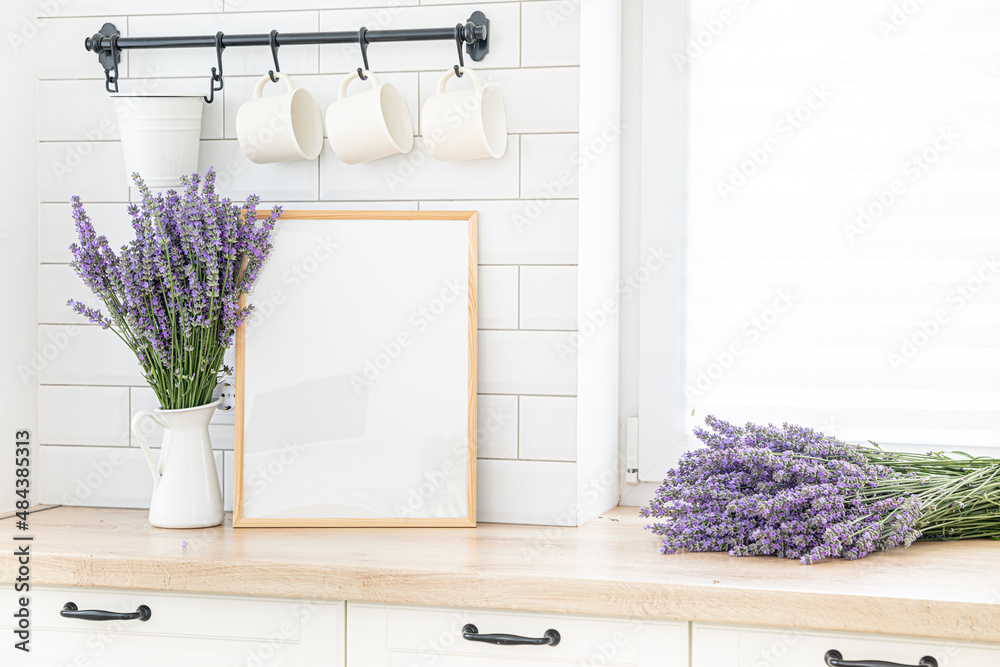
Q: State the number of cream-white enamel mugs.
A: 3